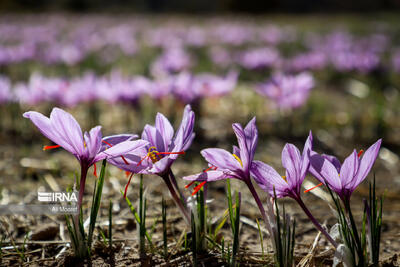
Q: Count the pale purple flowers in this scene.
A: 5